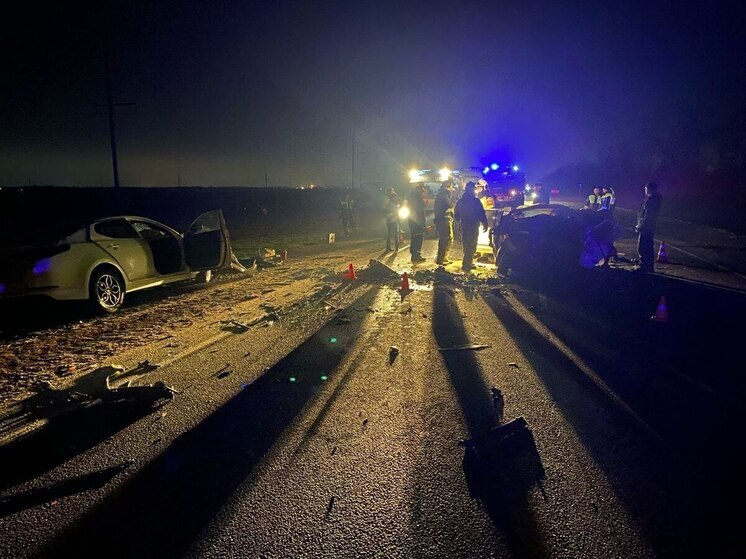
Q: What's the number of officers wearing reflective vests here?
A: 2